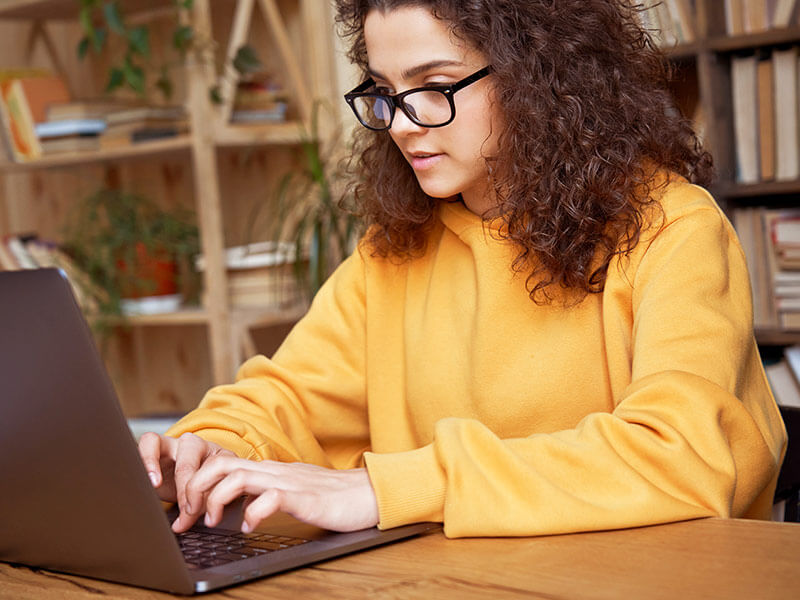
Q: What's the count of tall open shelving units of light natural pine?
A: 1